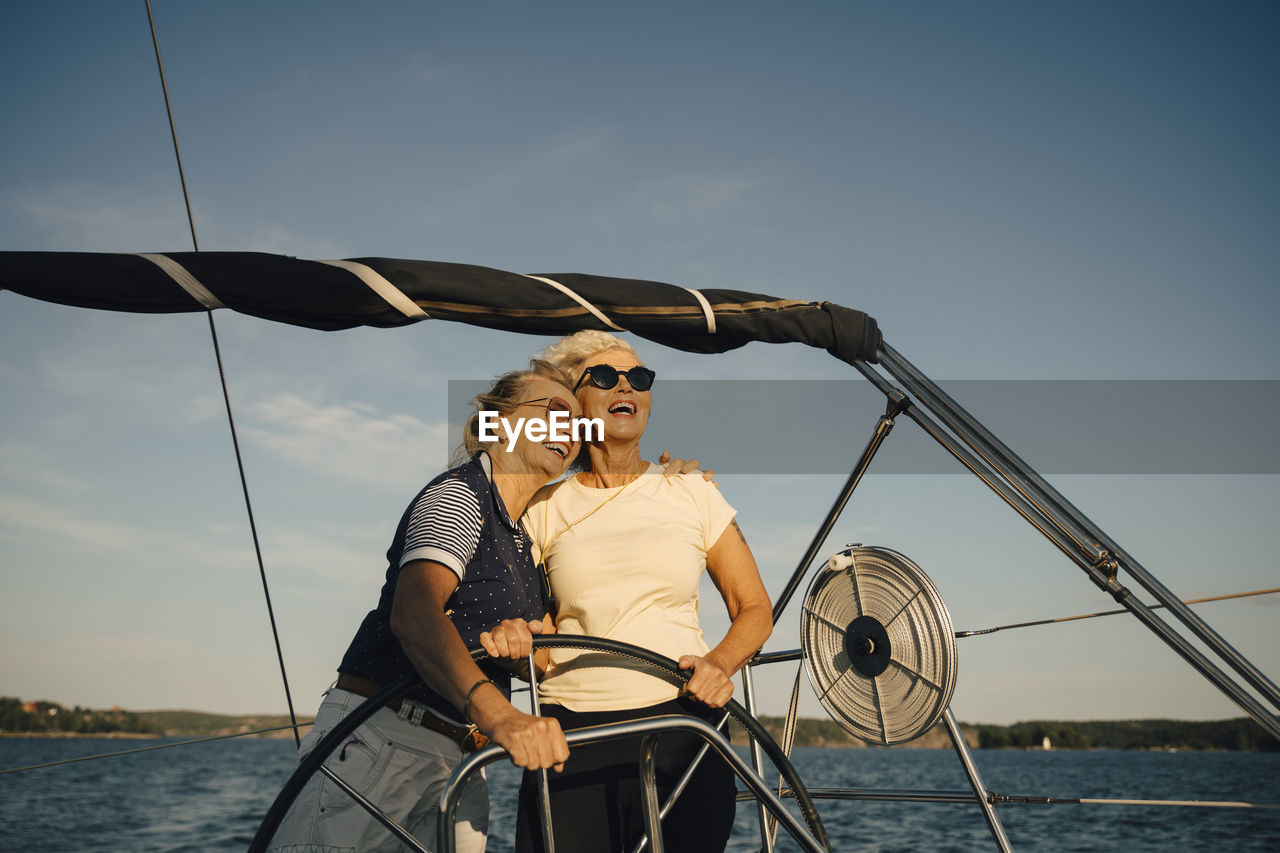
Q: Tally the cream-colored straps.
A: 4